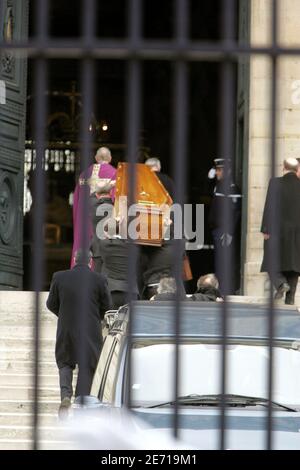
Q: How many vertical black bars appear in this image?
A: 6